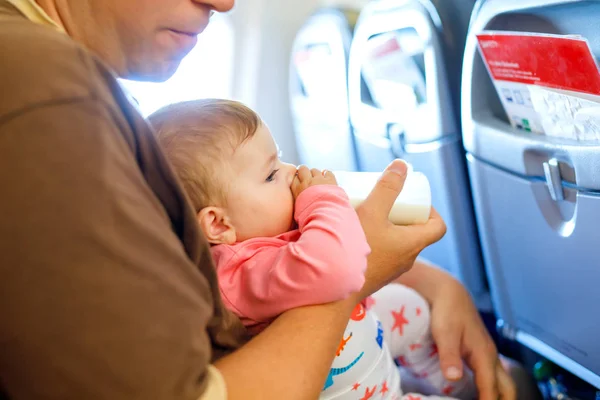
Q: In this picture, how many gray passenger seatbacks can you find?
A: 3